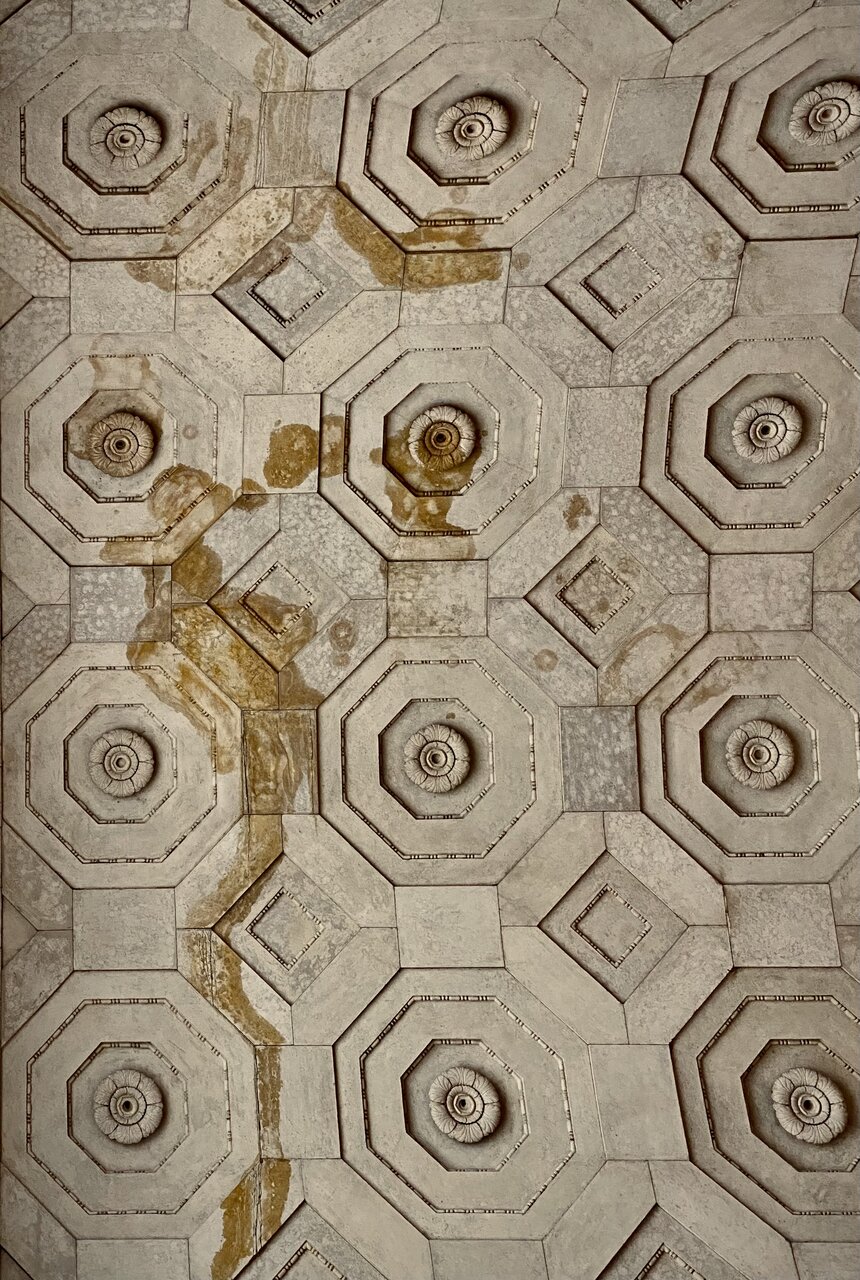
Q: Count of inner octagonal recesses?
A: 12